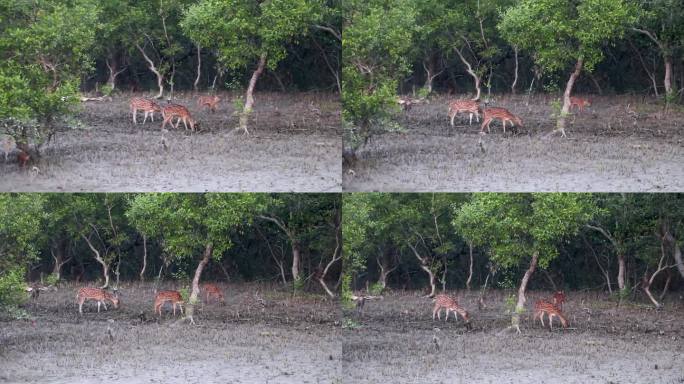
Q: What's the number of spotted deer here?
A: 12